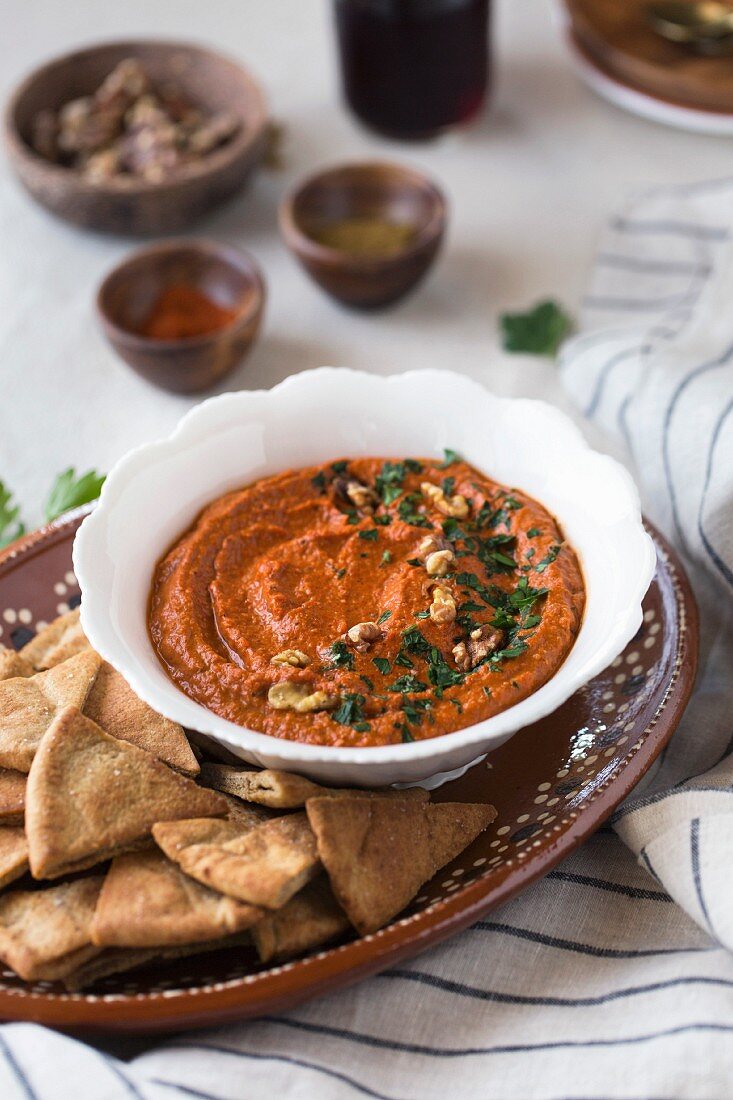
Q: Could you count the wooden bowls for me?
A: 3